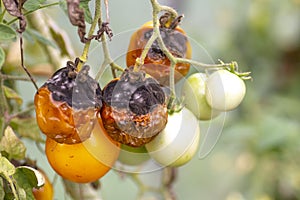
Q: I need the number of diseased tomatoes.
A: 3